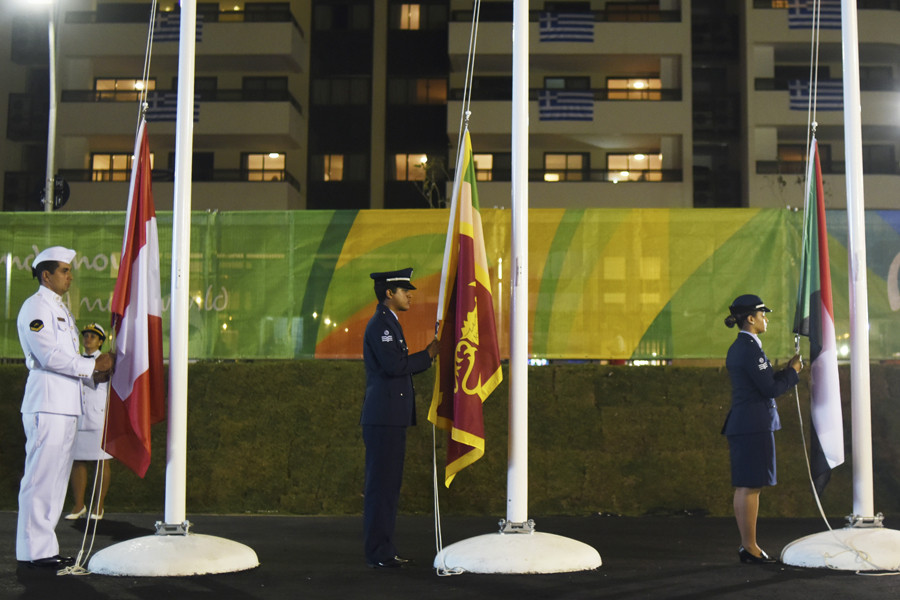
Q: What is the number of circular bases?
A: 3